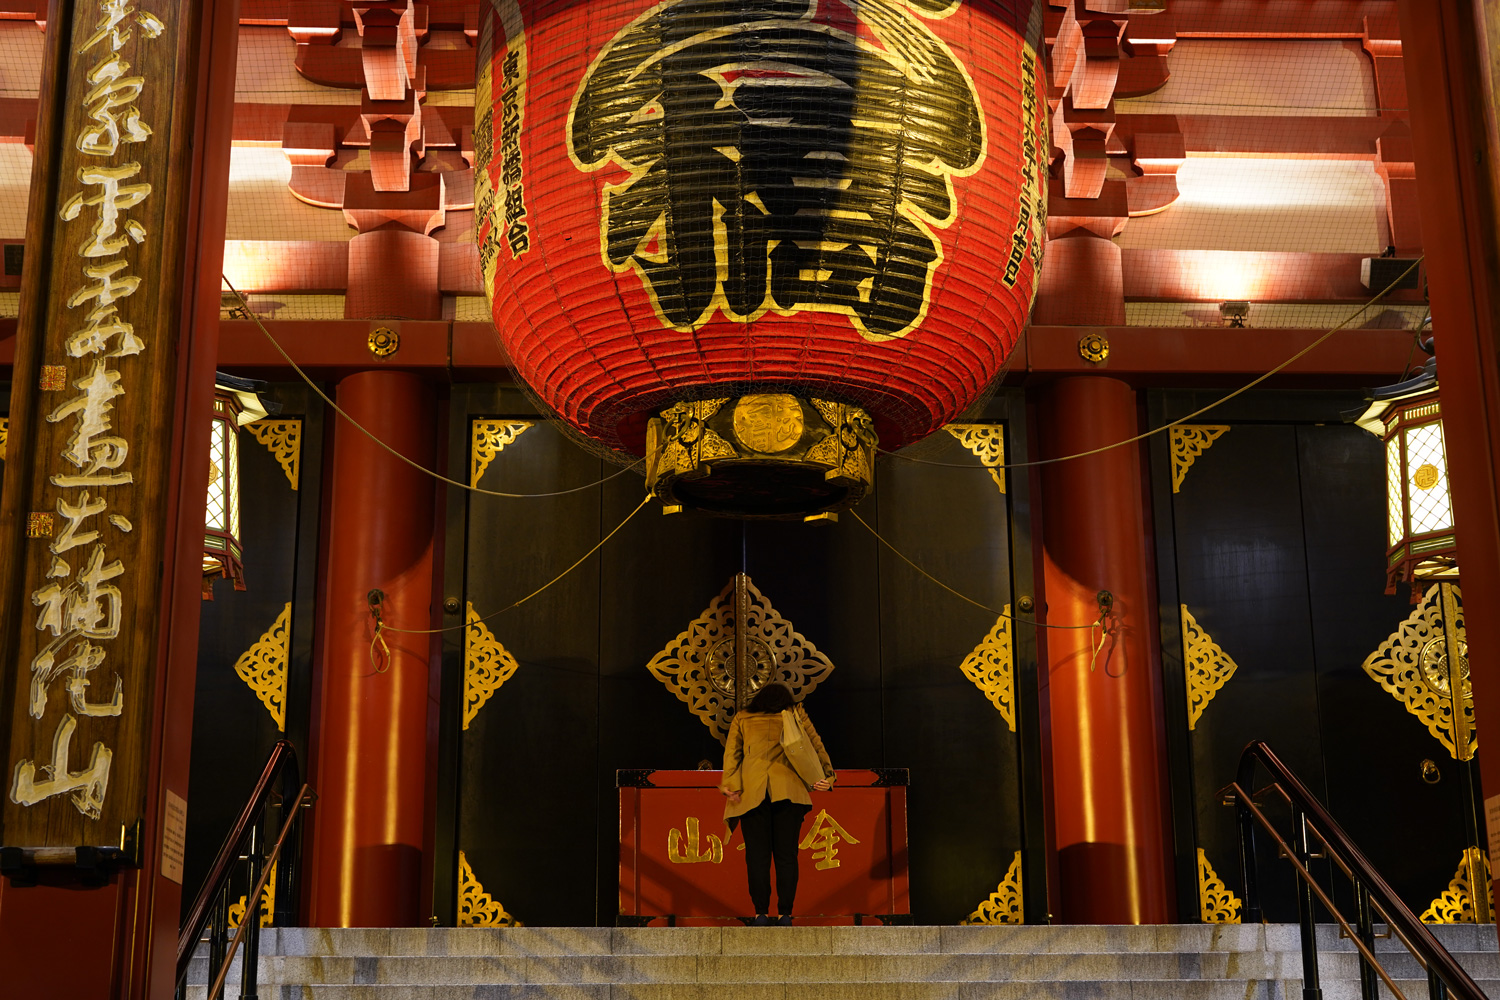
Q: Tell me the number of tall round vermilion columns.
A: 2